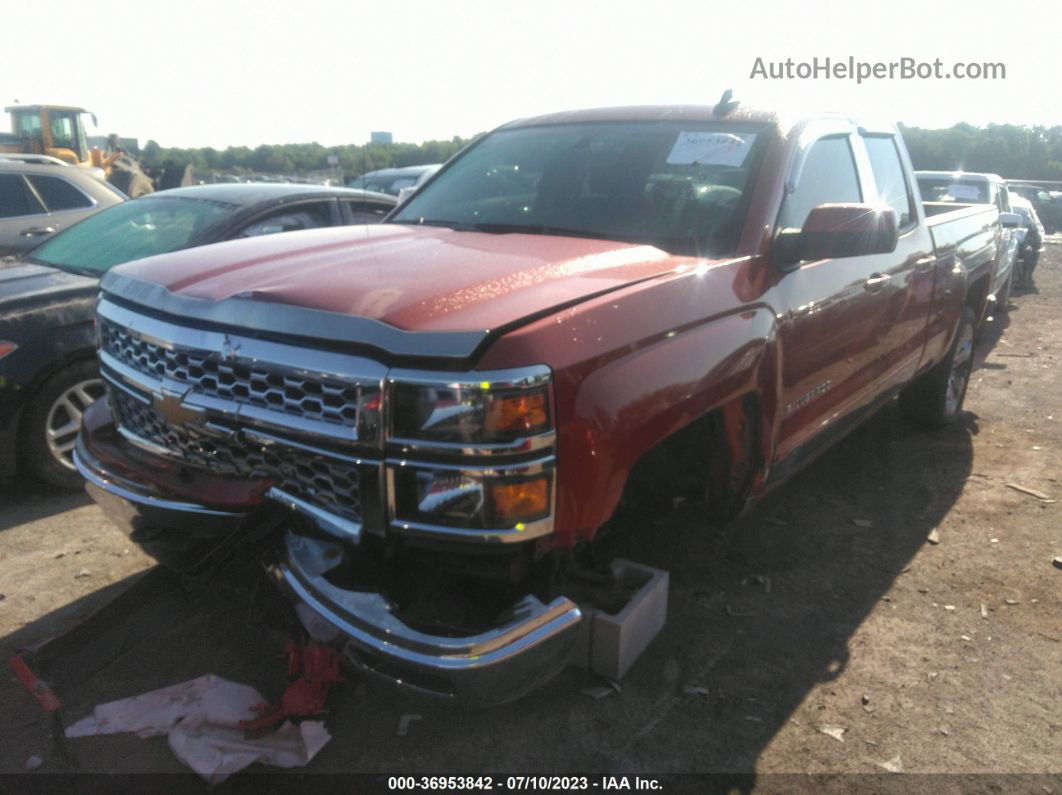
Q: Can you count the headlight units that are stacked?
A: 2